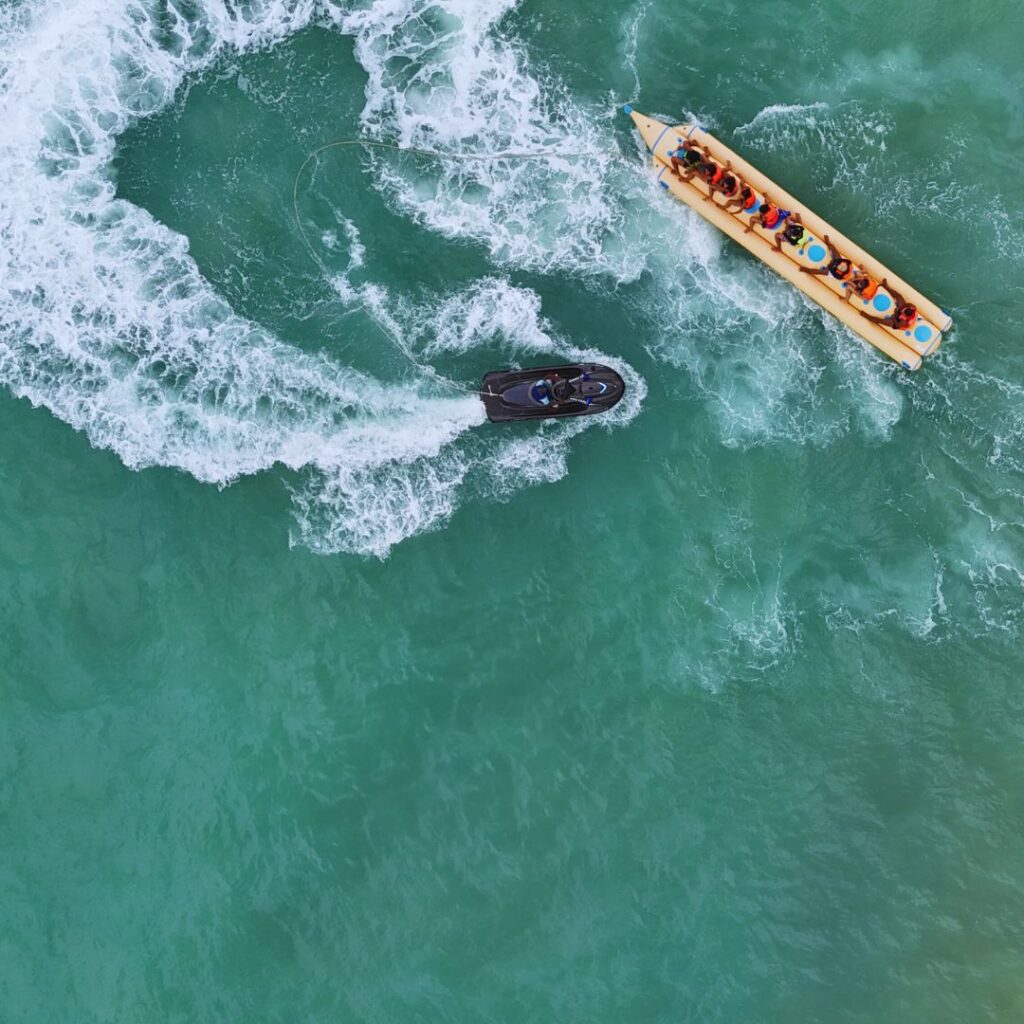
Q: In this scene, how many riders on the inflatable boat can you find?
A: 9